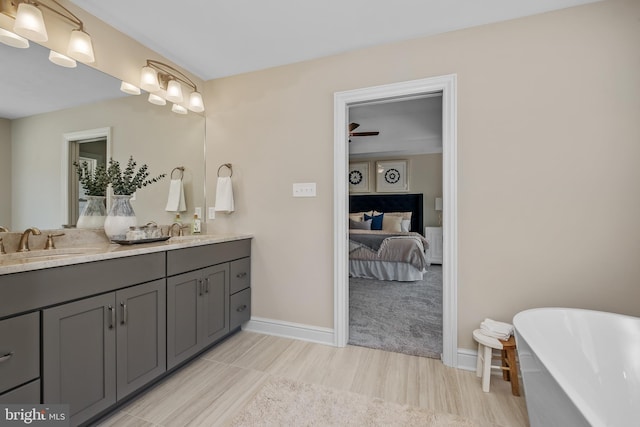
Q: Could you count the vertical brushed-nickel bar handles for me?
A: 4